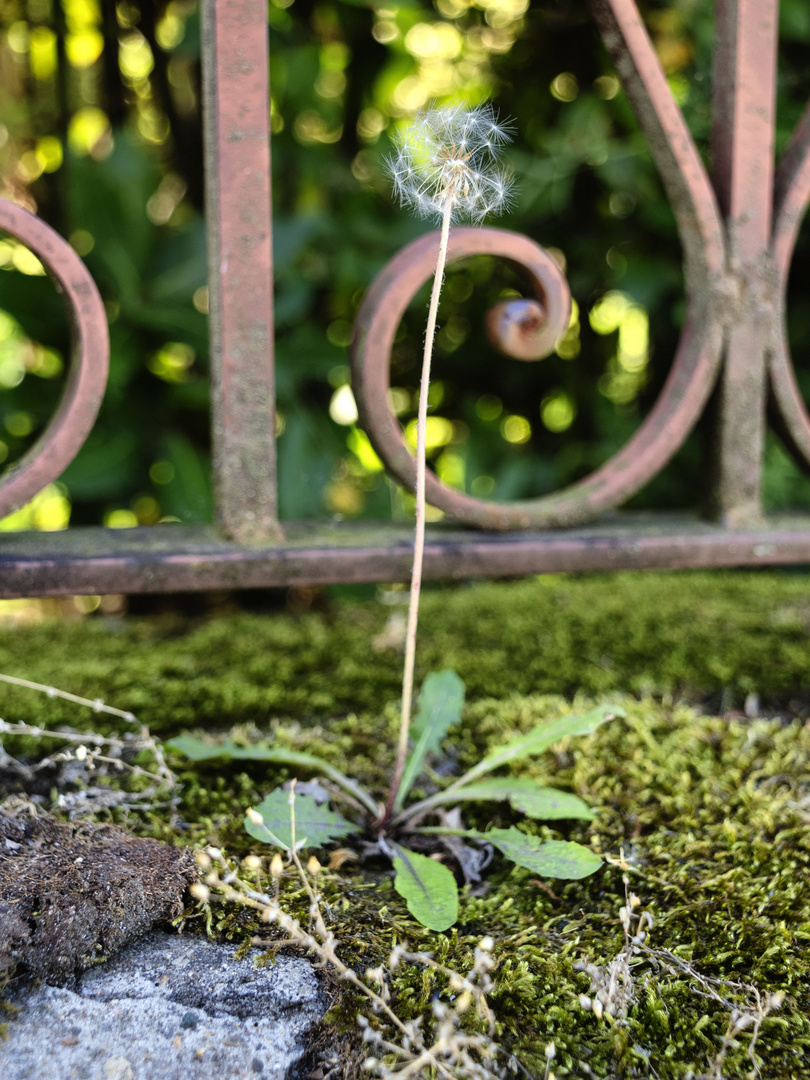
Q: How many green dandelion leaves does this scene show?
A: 7